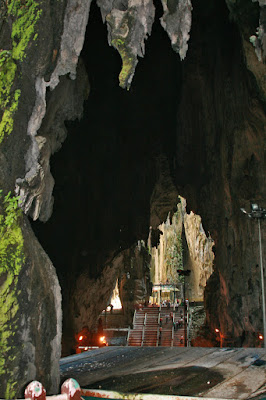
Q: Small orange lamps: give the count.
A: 4